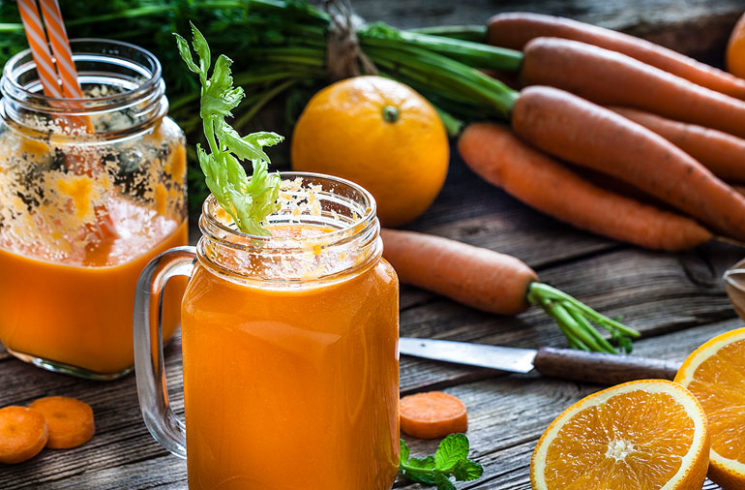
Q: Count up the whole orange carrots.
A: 6